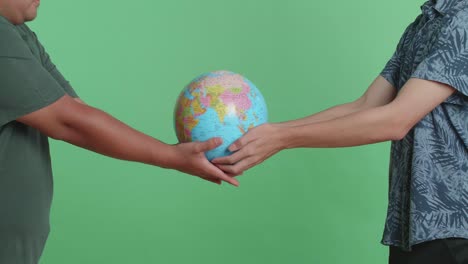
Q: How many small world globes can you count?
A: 1